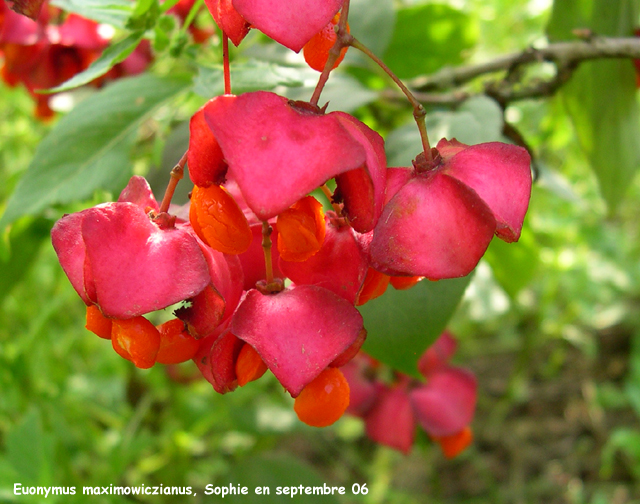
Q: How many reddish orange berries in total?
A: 11